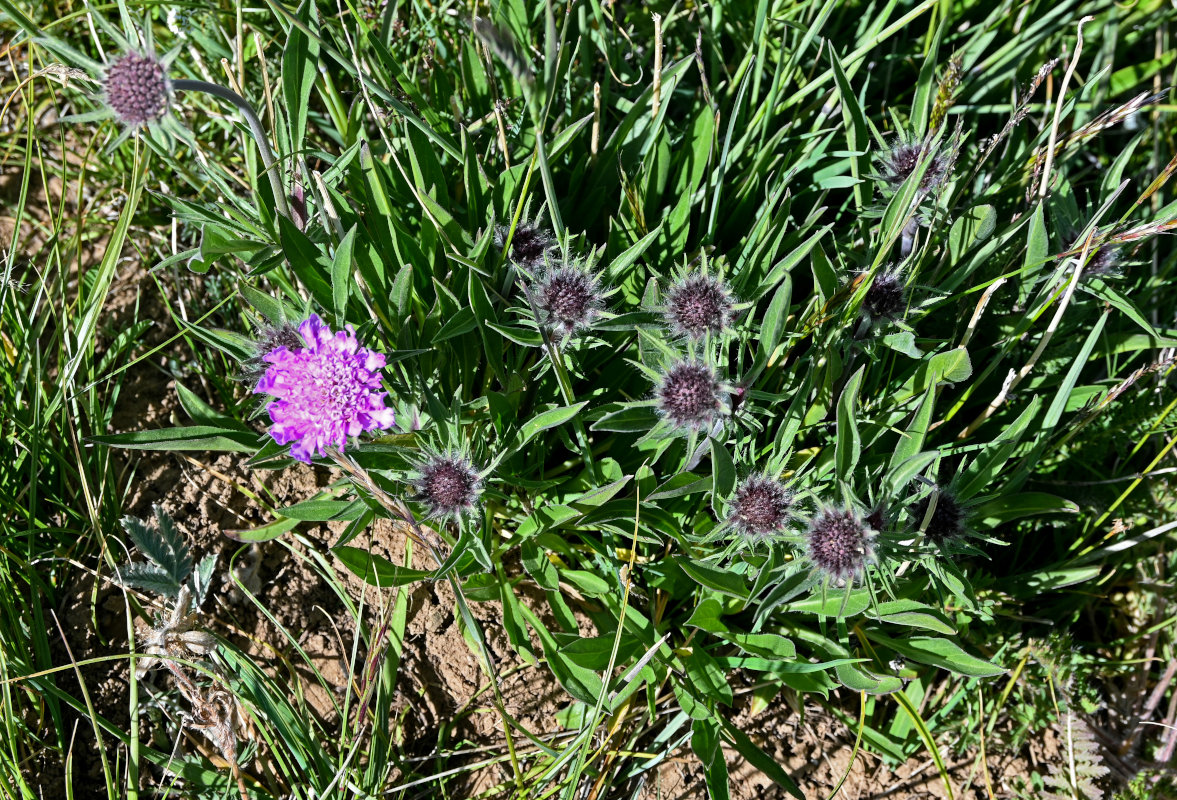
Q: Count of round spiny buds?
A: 13